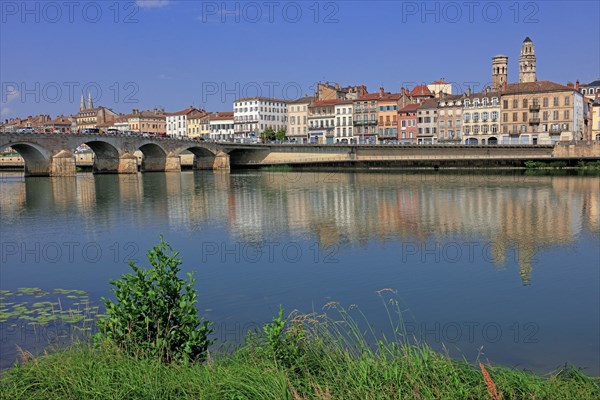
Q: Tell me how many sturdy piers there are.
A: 4